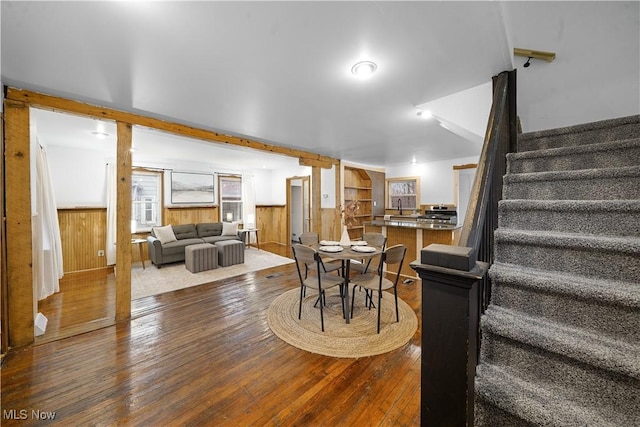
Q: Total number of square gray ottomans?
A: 2